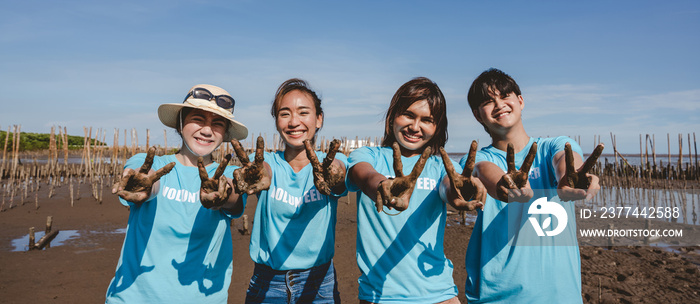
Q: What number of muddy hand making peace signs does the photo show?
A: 8